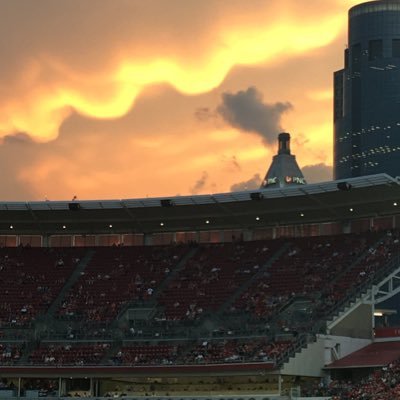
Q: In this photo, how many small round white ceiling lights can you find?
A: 9